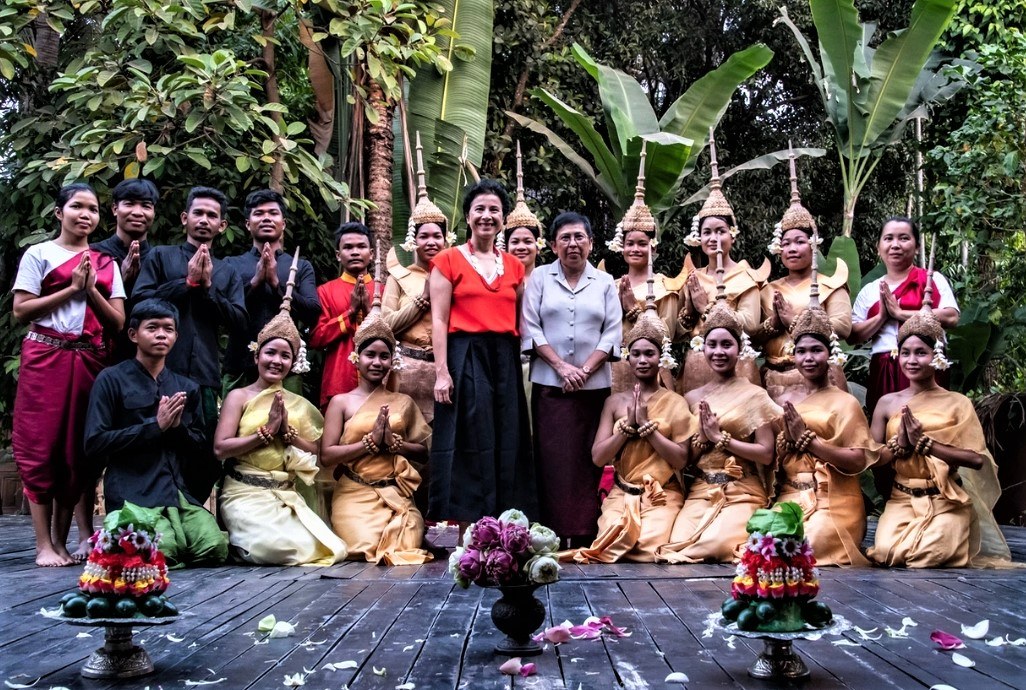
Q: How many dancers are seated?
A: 7